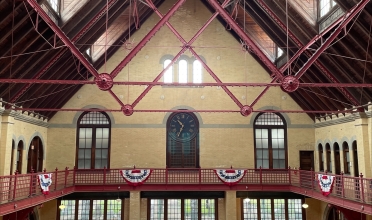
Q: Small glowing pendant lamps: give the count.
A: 4